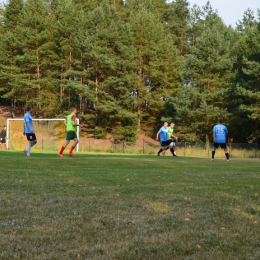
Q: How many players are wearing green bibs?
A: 2